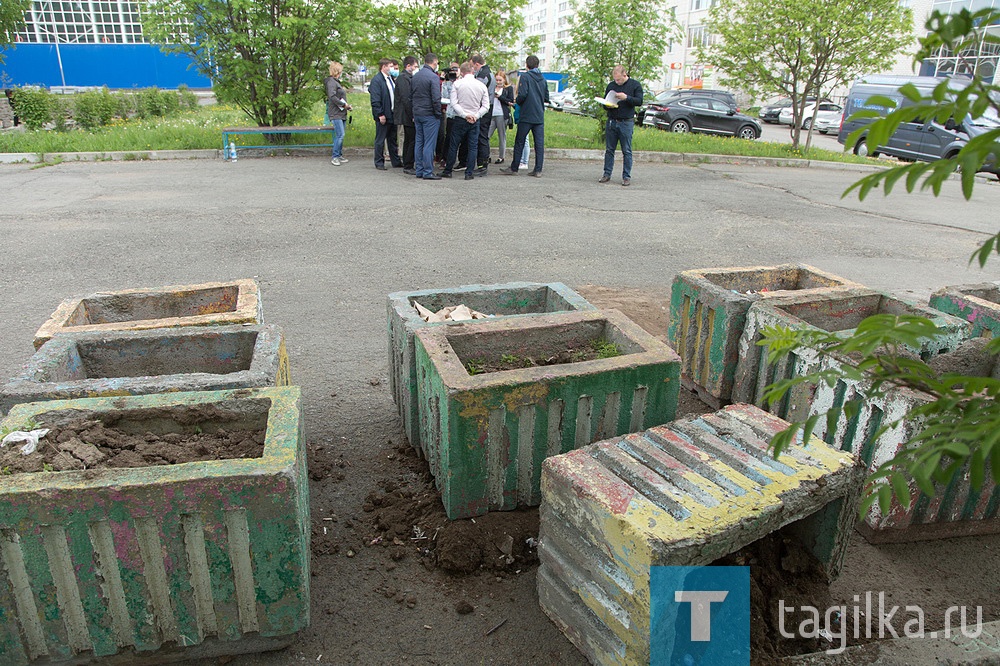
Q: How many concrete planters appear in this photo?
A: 10